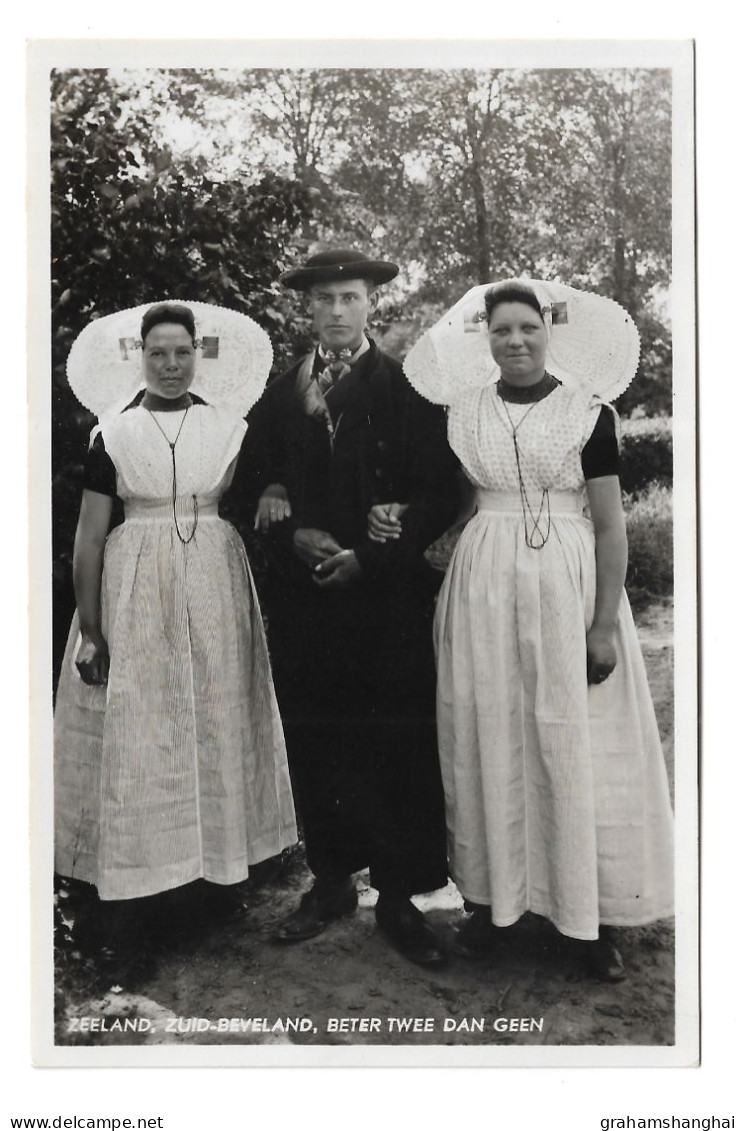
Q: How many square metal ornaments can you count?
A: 4